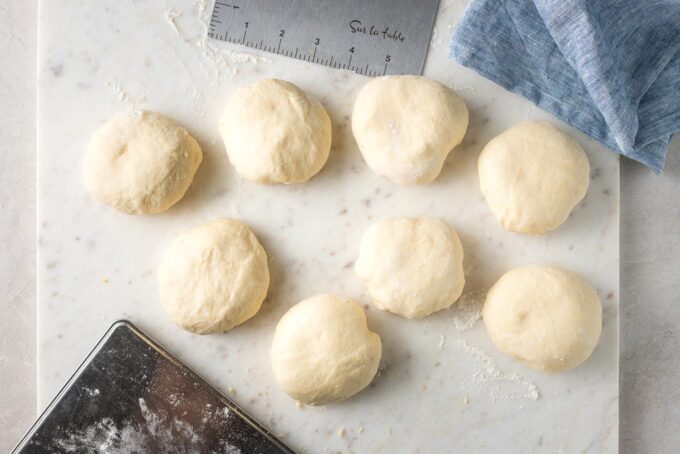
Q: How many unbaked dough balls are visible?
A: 8